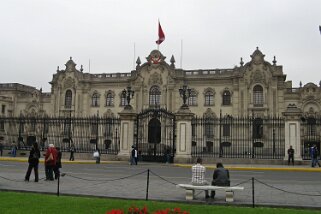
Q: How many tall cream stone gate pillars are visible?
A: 3